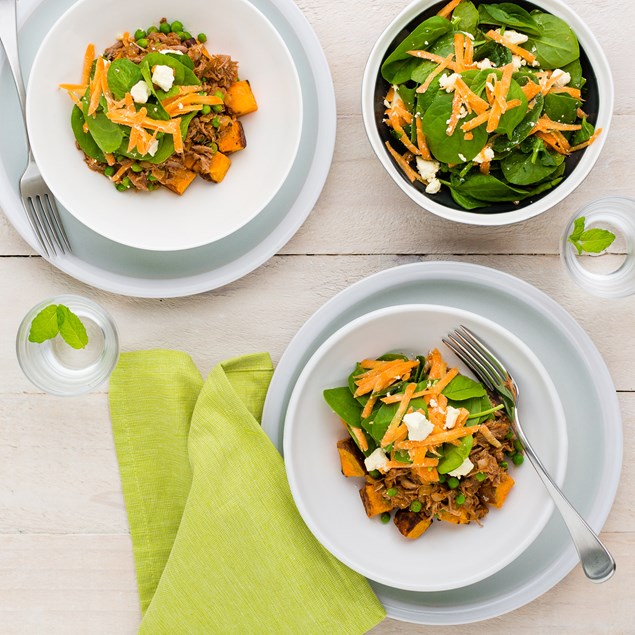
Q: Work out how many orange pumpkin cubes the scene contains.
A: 9